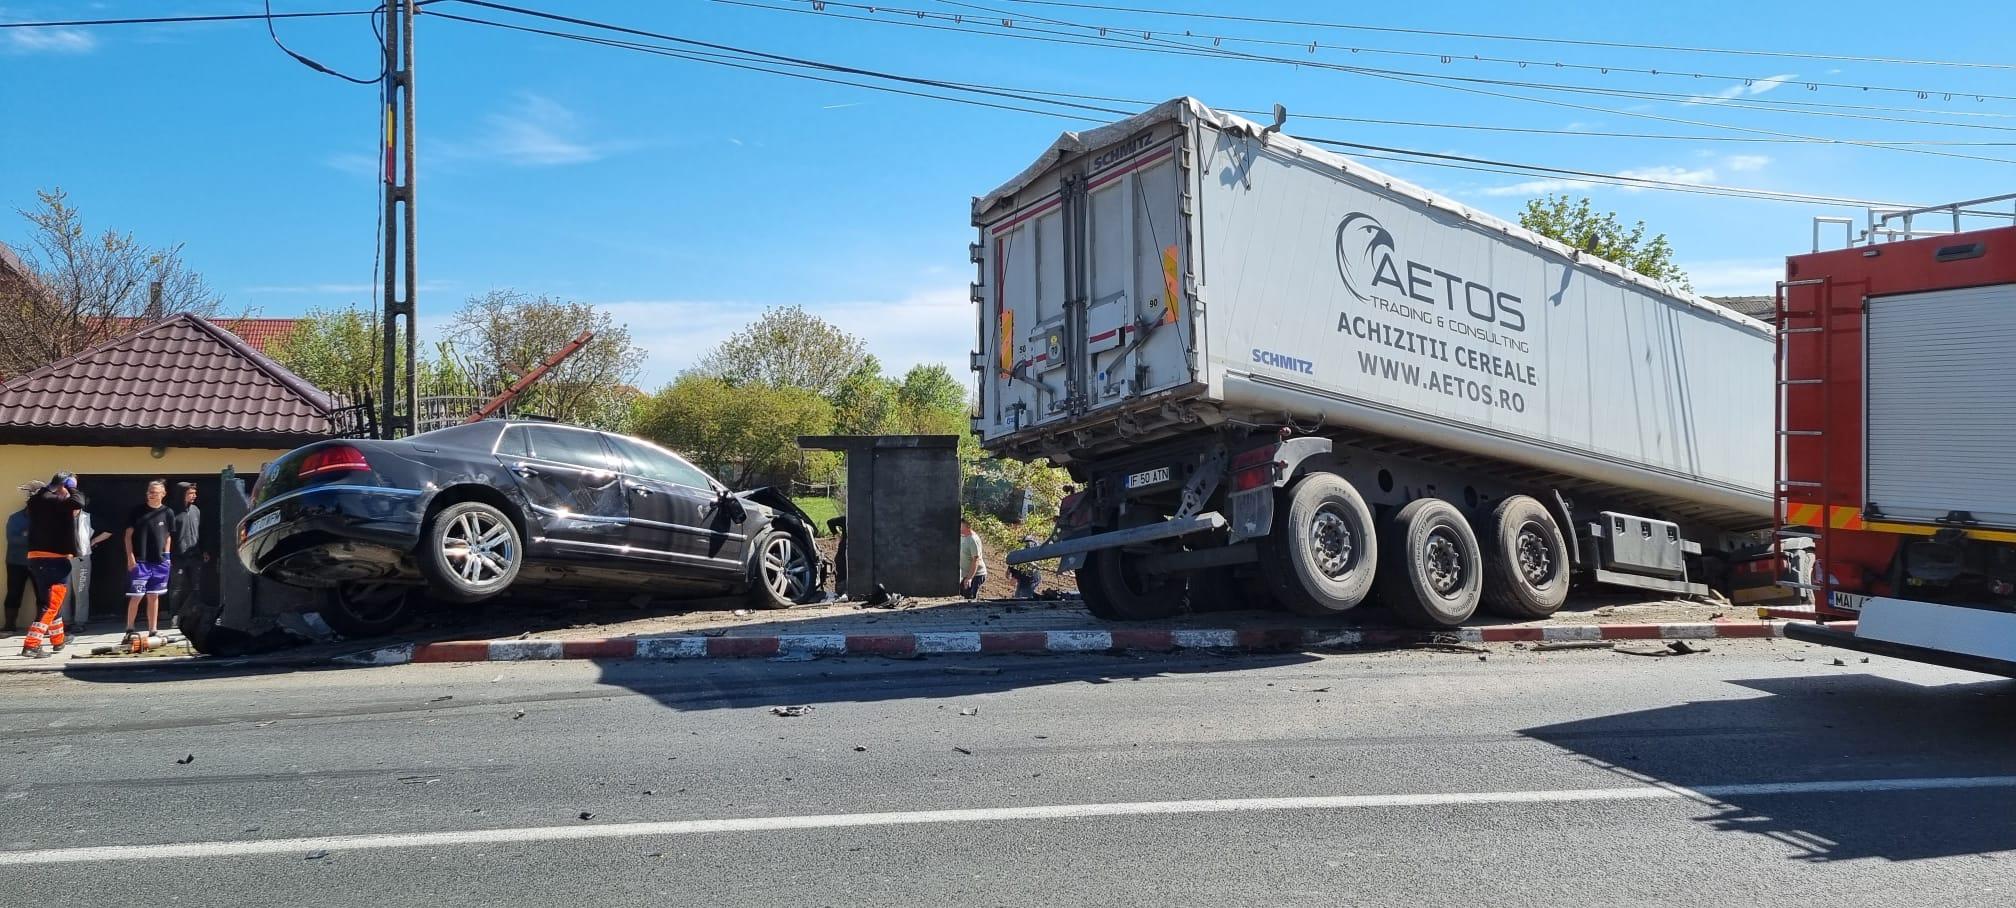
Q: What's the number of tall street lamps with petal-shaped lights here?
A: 0